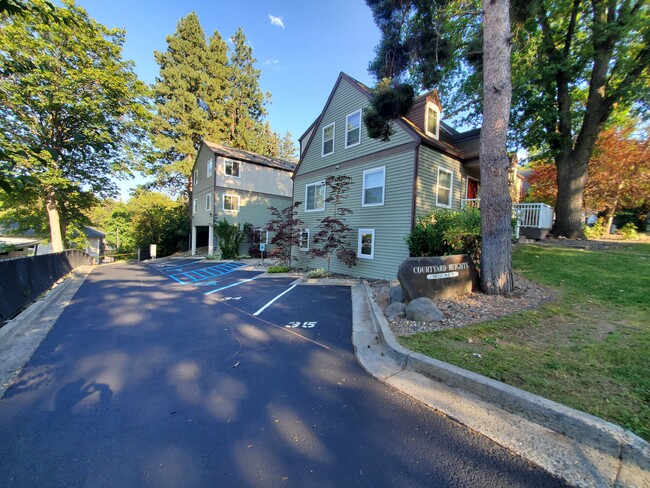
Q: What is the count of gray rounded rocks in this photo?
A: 3